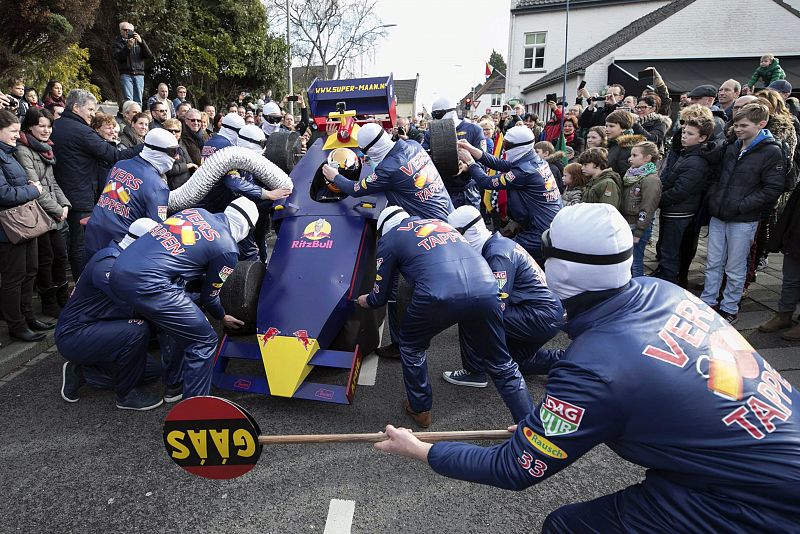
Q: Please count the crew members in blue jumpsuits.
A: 12